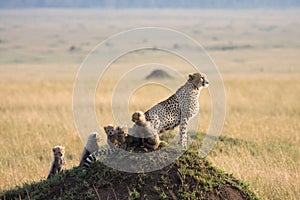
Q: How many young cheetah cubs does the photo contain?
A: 5